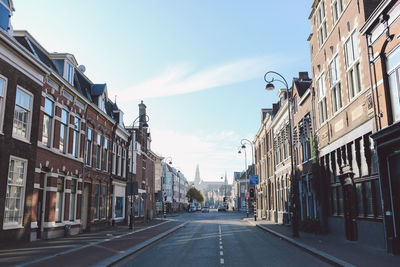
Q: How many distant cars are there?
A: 4